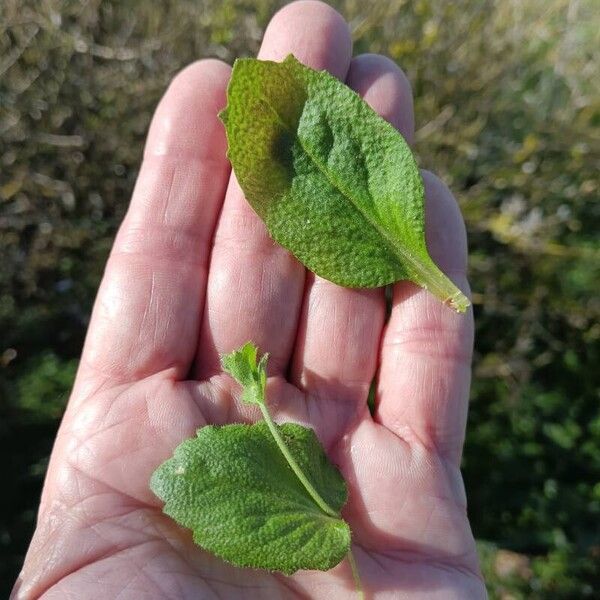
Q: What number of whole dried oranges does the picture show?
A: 0